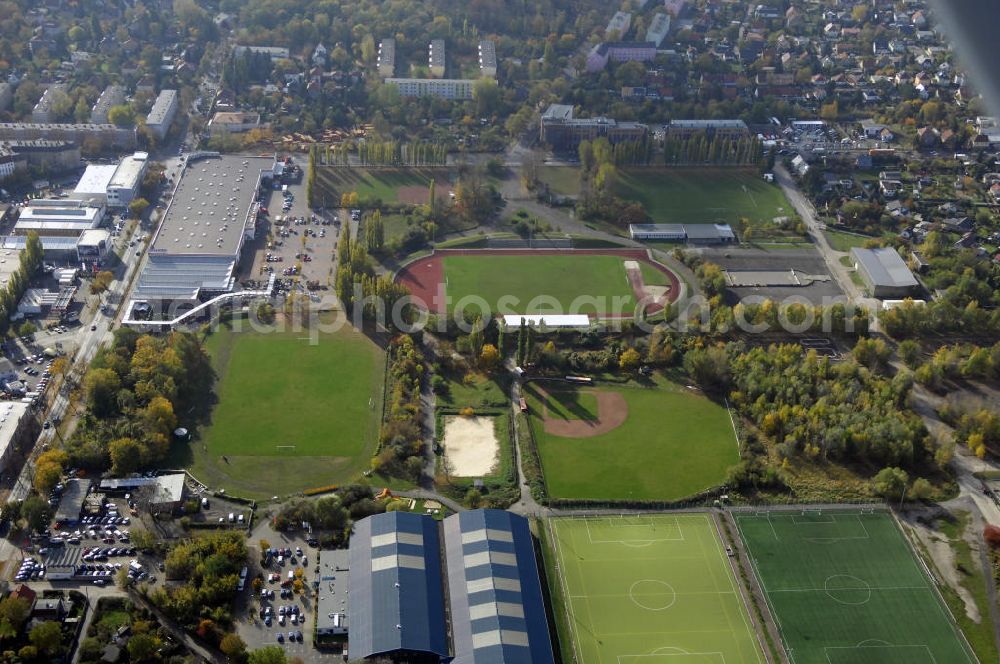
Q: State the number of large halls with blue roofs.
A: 2